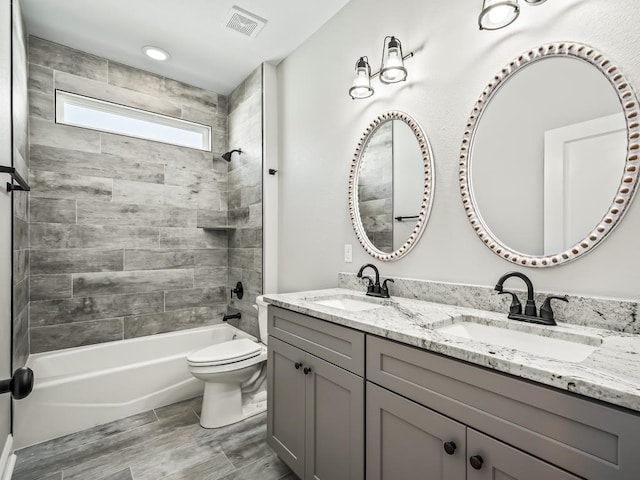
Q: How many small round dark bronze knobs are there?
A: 4